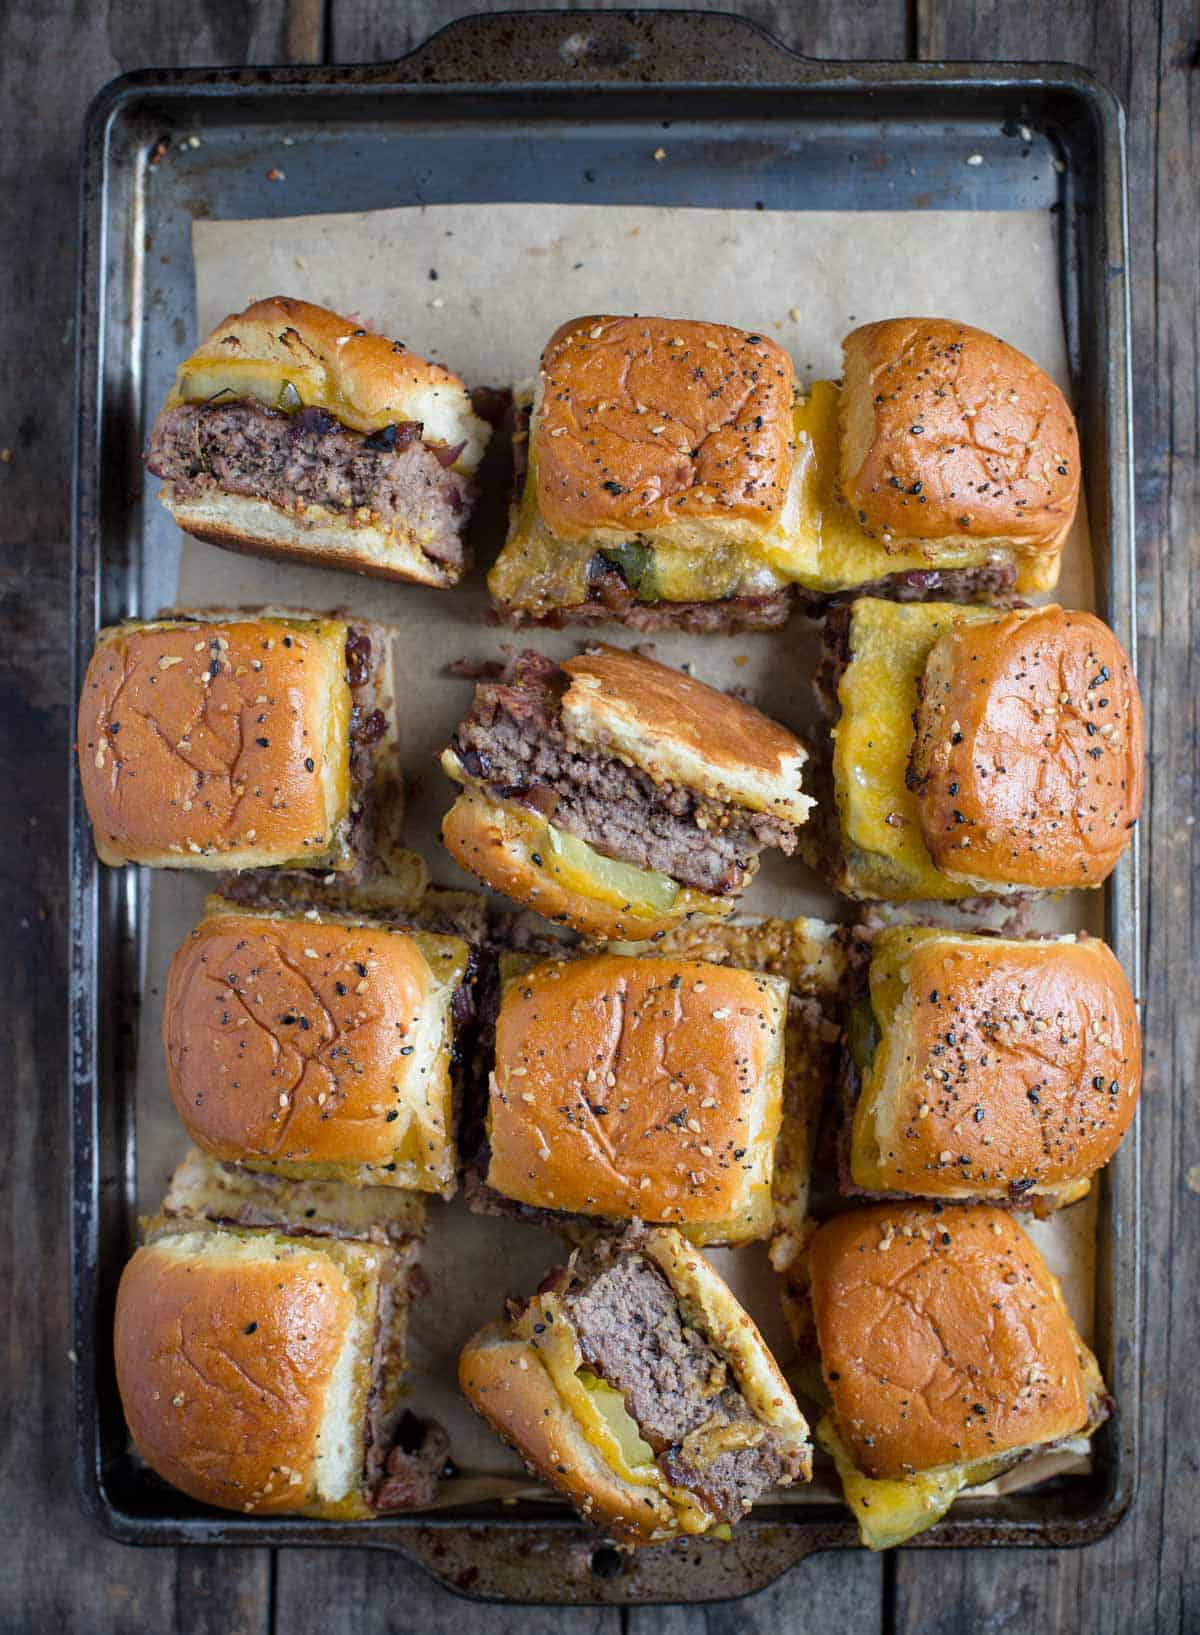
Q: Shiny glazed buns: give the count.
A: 12